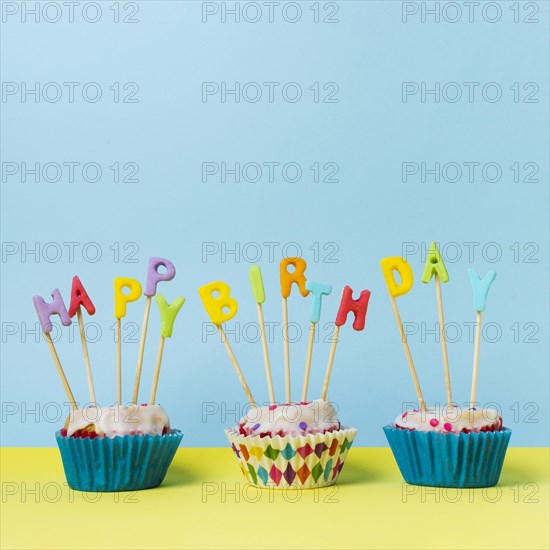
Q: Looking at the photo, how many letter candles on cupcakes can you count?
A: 13